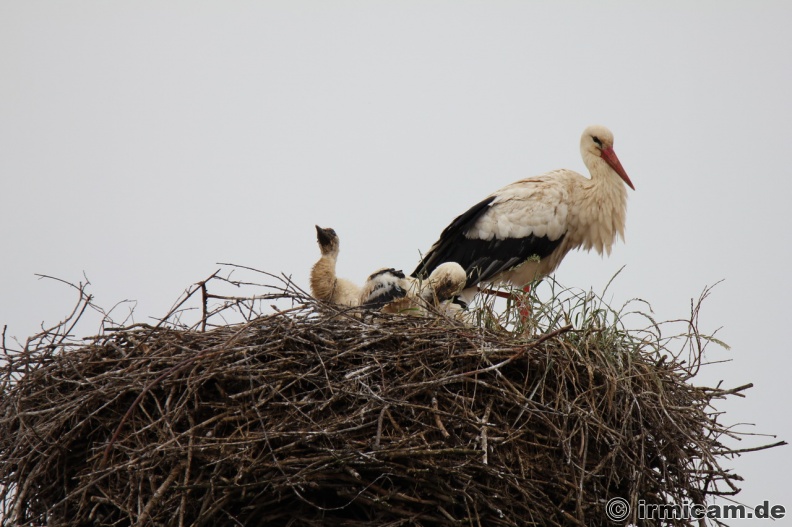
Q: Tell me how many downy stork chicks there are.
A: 2